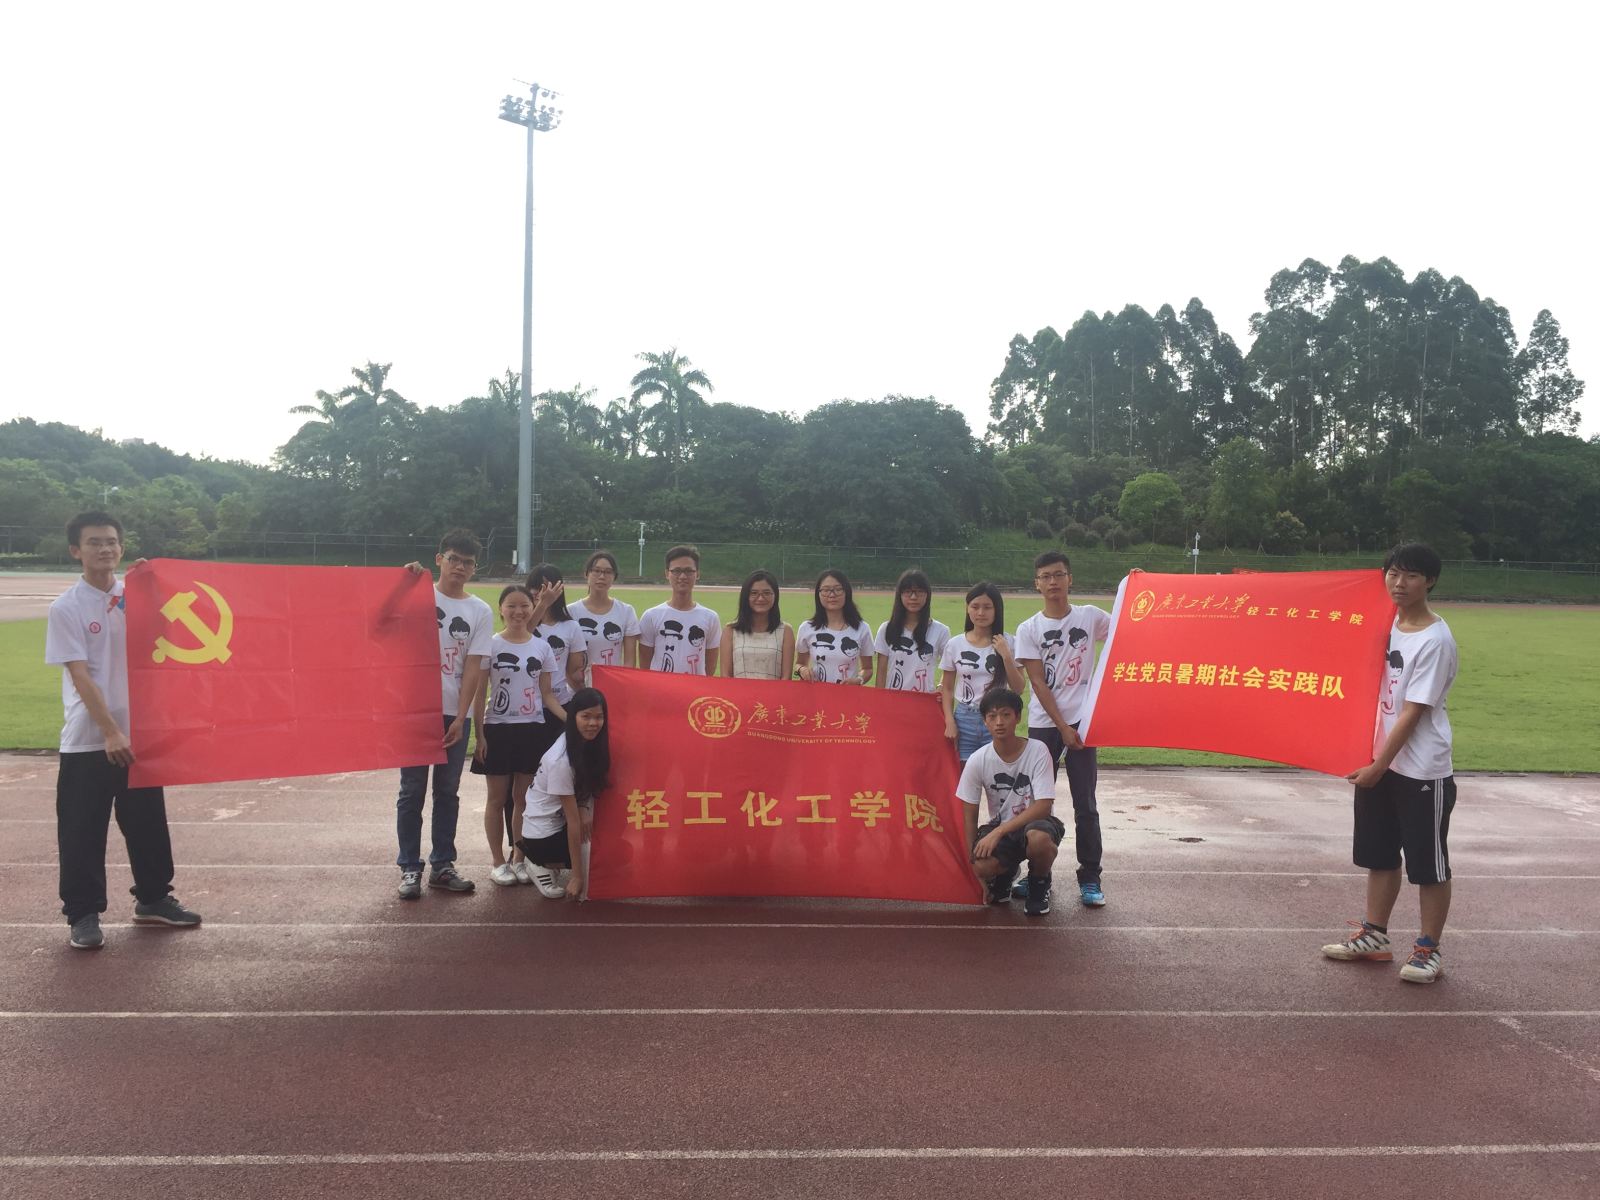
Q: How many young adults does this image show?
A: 14